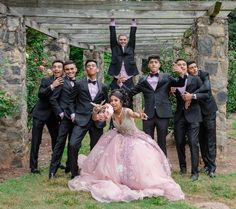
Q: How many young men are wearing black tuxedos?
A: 7